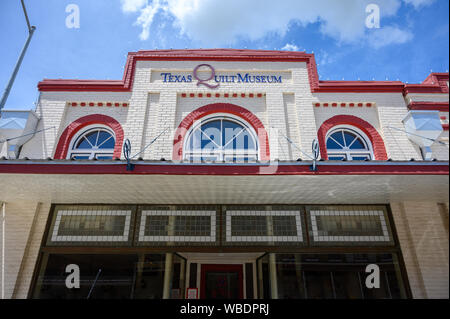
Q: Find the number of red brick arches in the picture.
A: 3